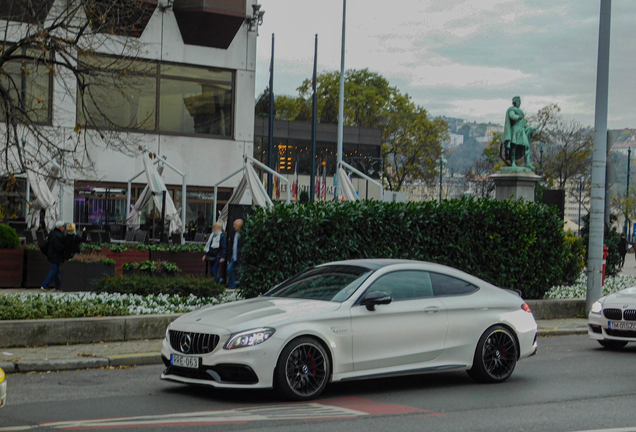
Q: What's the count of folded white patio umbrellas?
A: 4